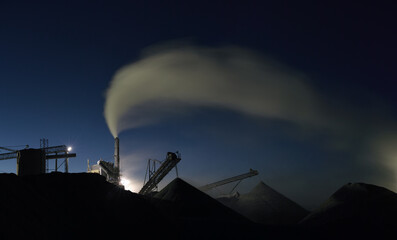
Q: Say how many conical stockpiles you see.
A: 3